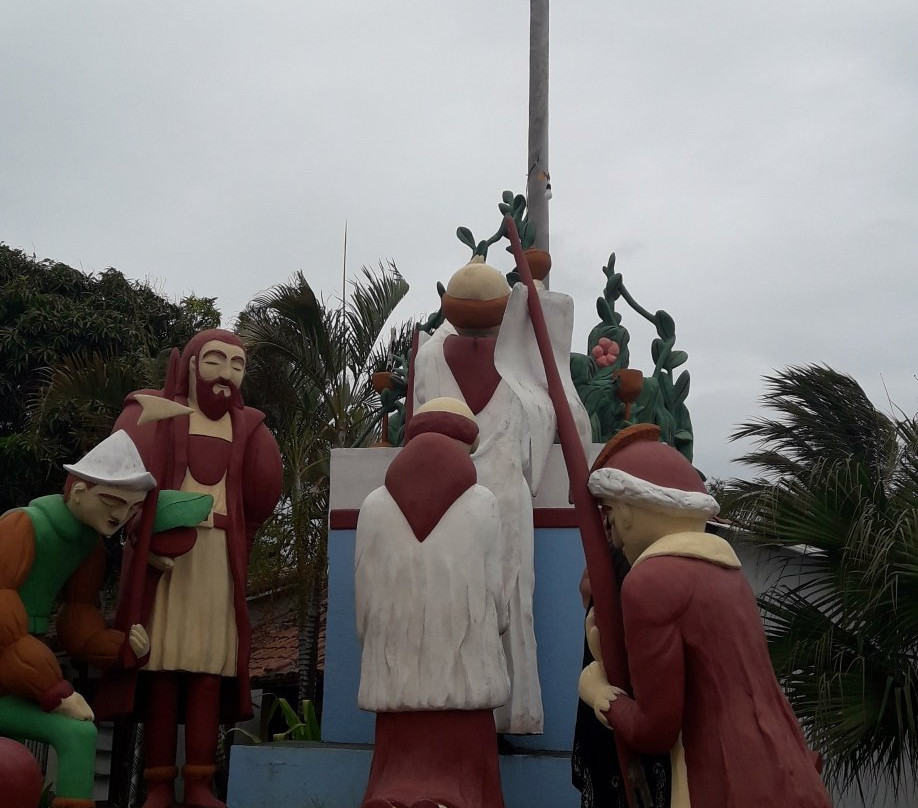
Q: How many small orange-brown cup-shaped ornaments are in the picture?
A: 3